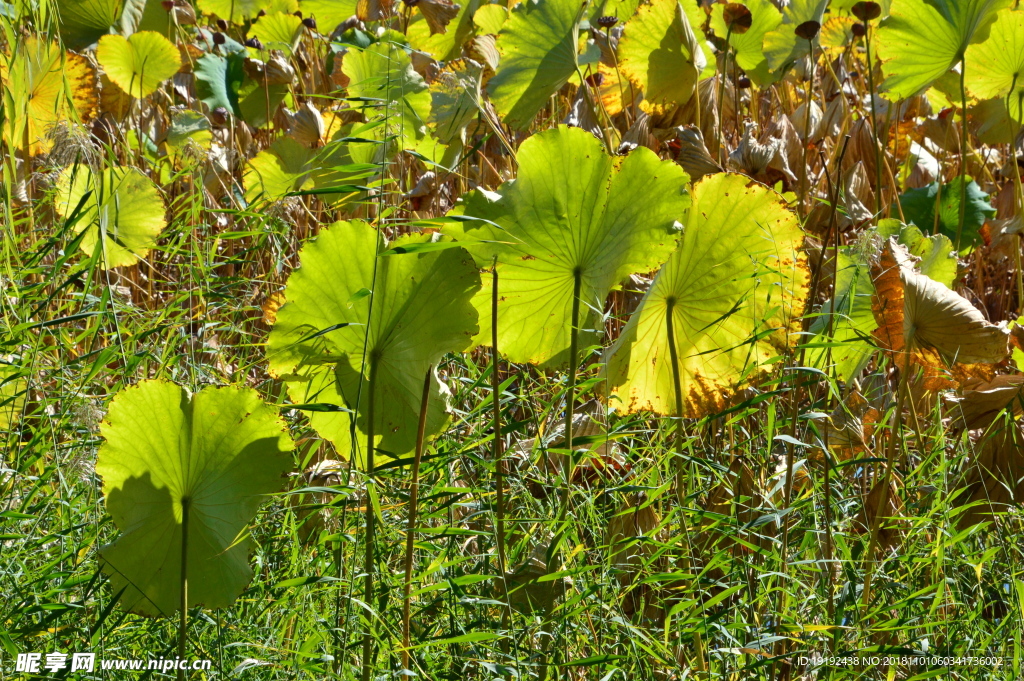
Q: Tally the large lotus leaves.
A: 4